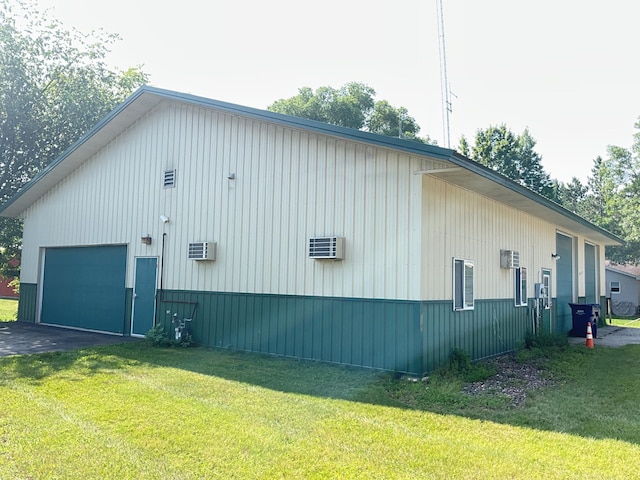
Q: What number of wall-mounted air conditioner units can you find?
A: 3